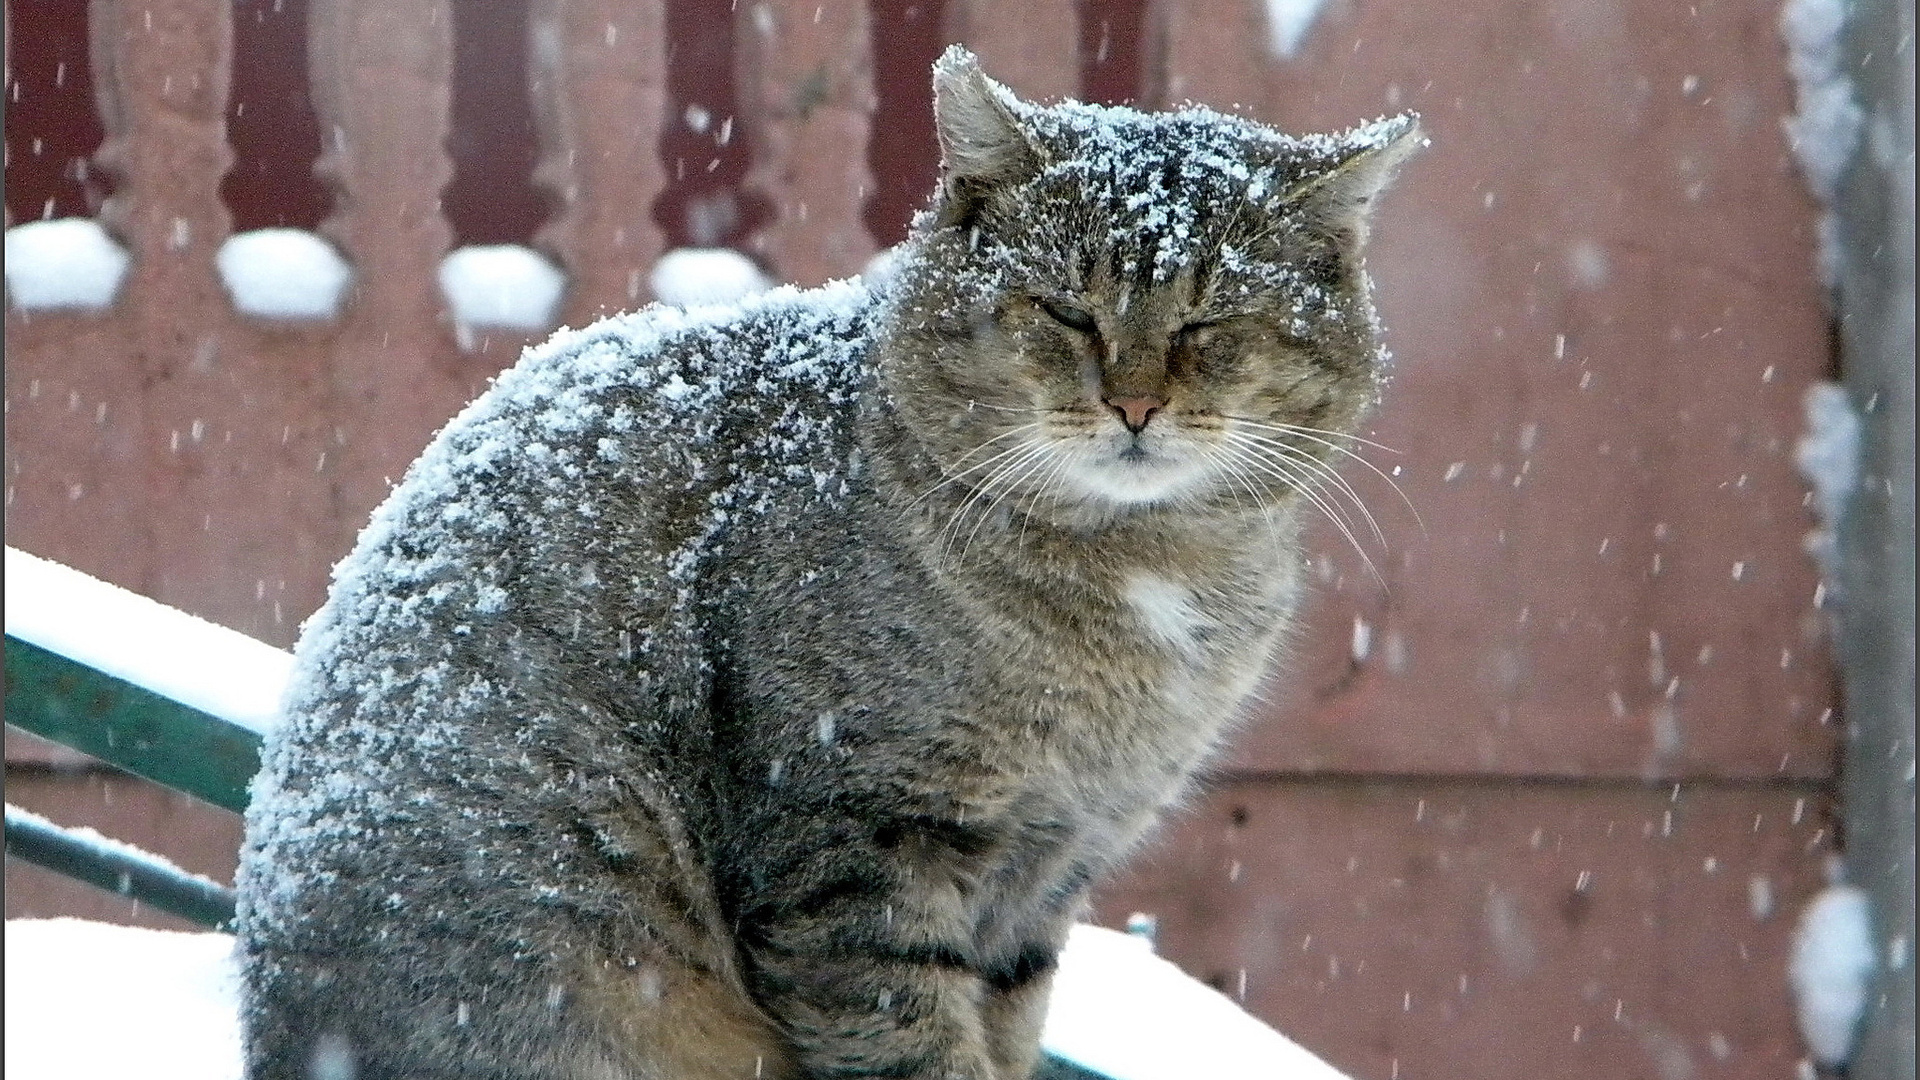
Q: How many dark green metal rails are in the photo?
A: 2